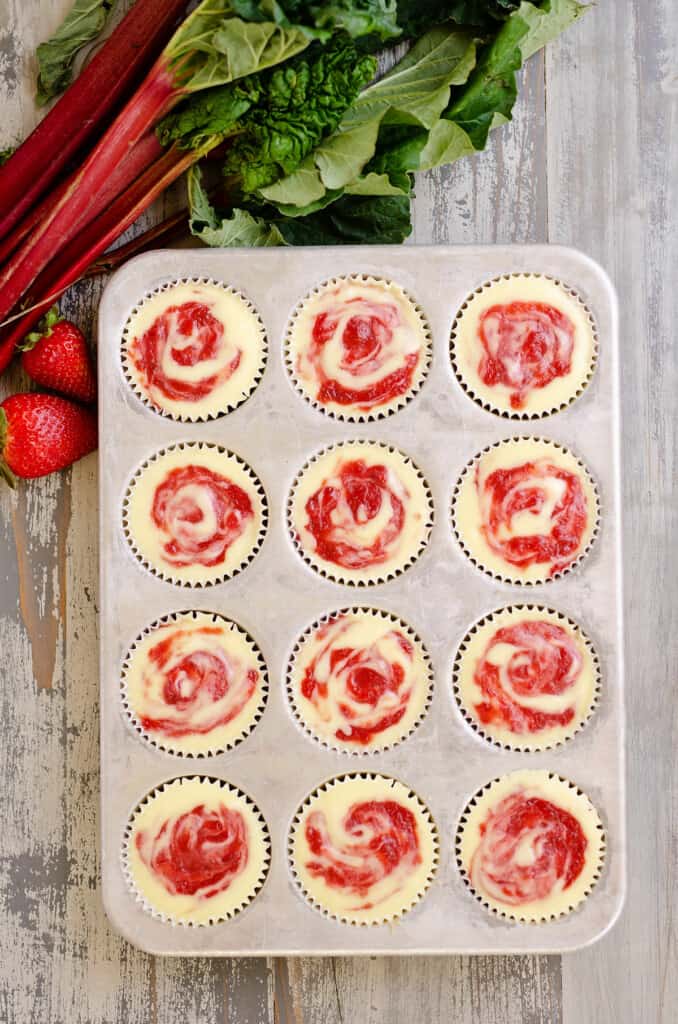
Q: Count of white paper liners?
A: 12